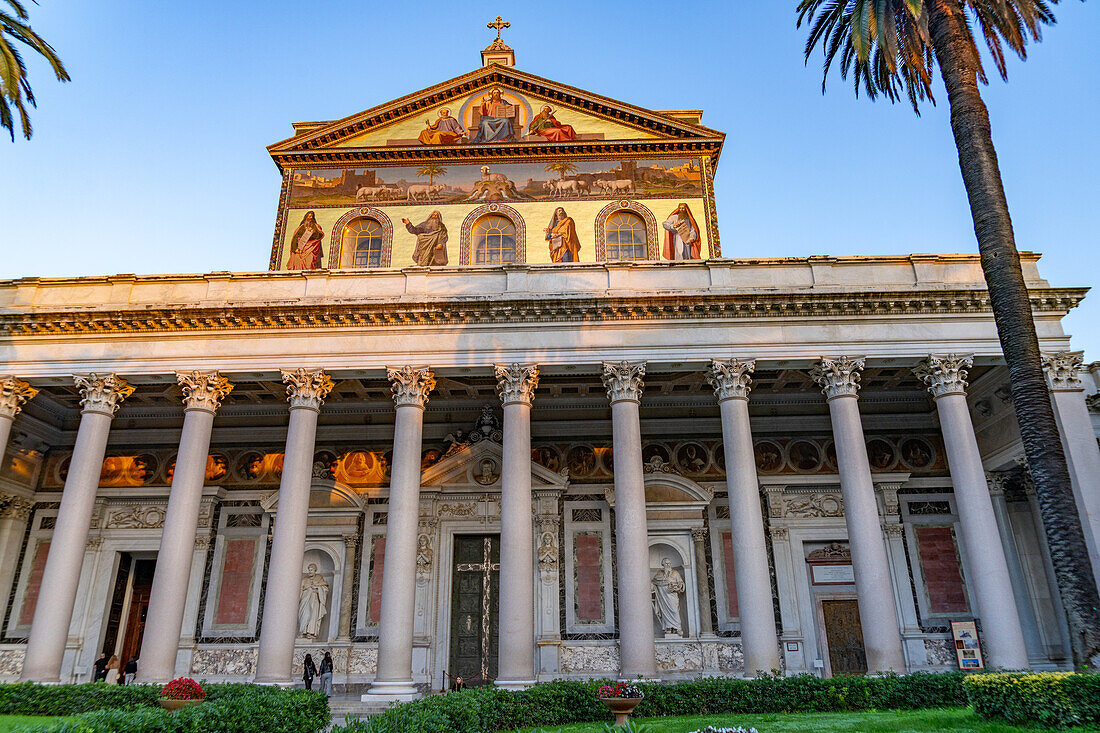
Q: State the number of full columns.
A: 9